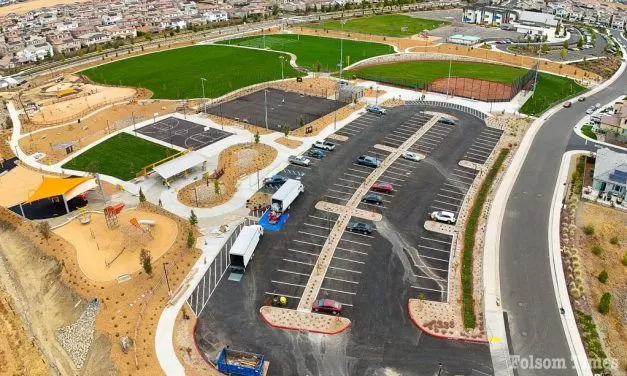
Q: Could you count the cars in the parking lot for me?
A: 13